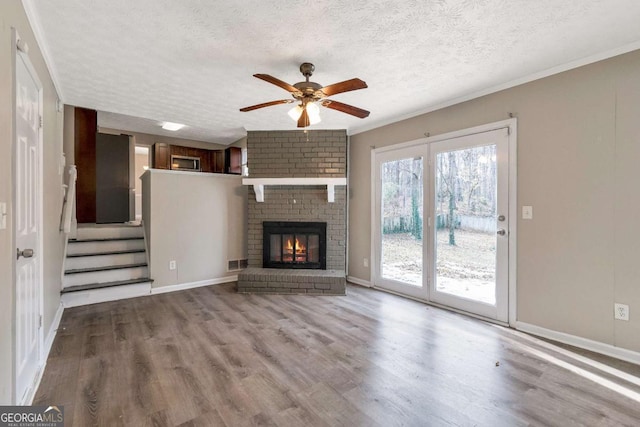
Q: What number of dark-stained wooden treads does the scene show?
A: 4